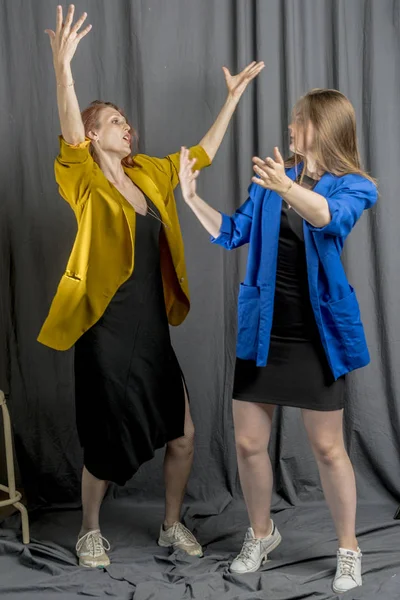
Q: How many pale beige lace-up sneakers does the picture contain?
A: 2